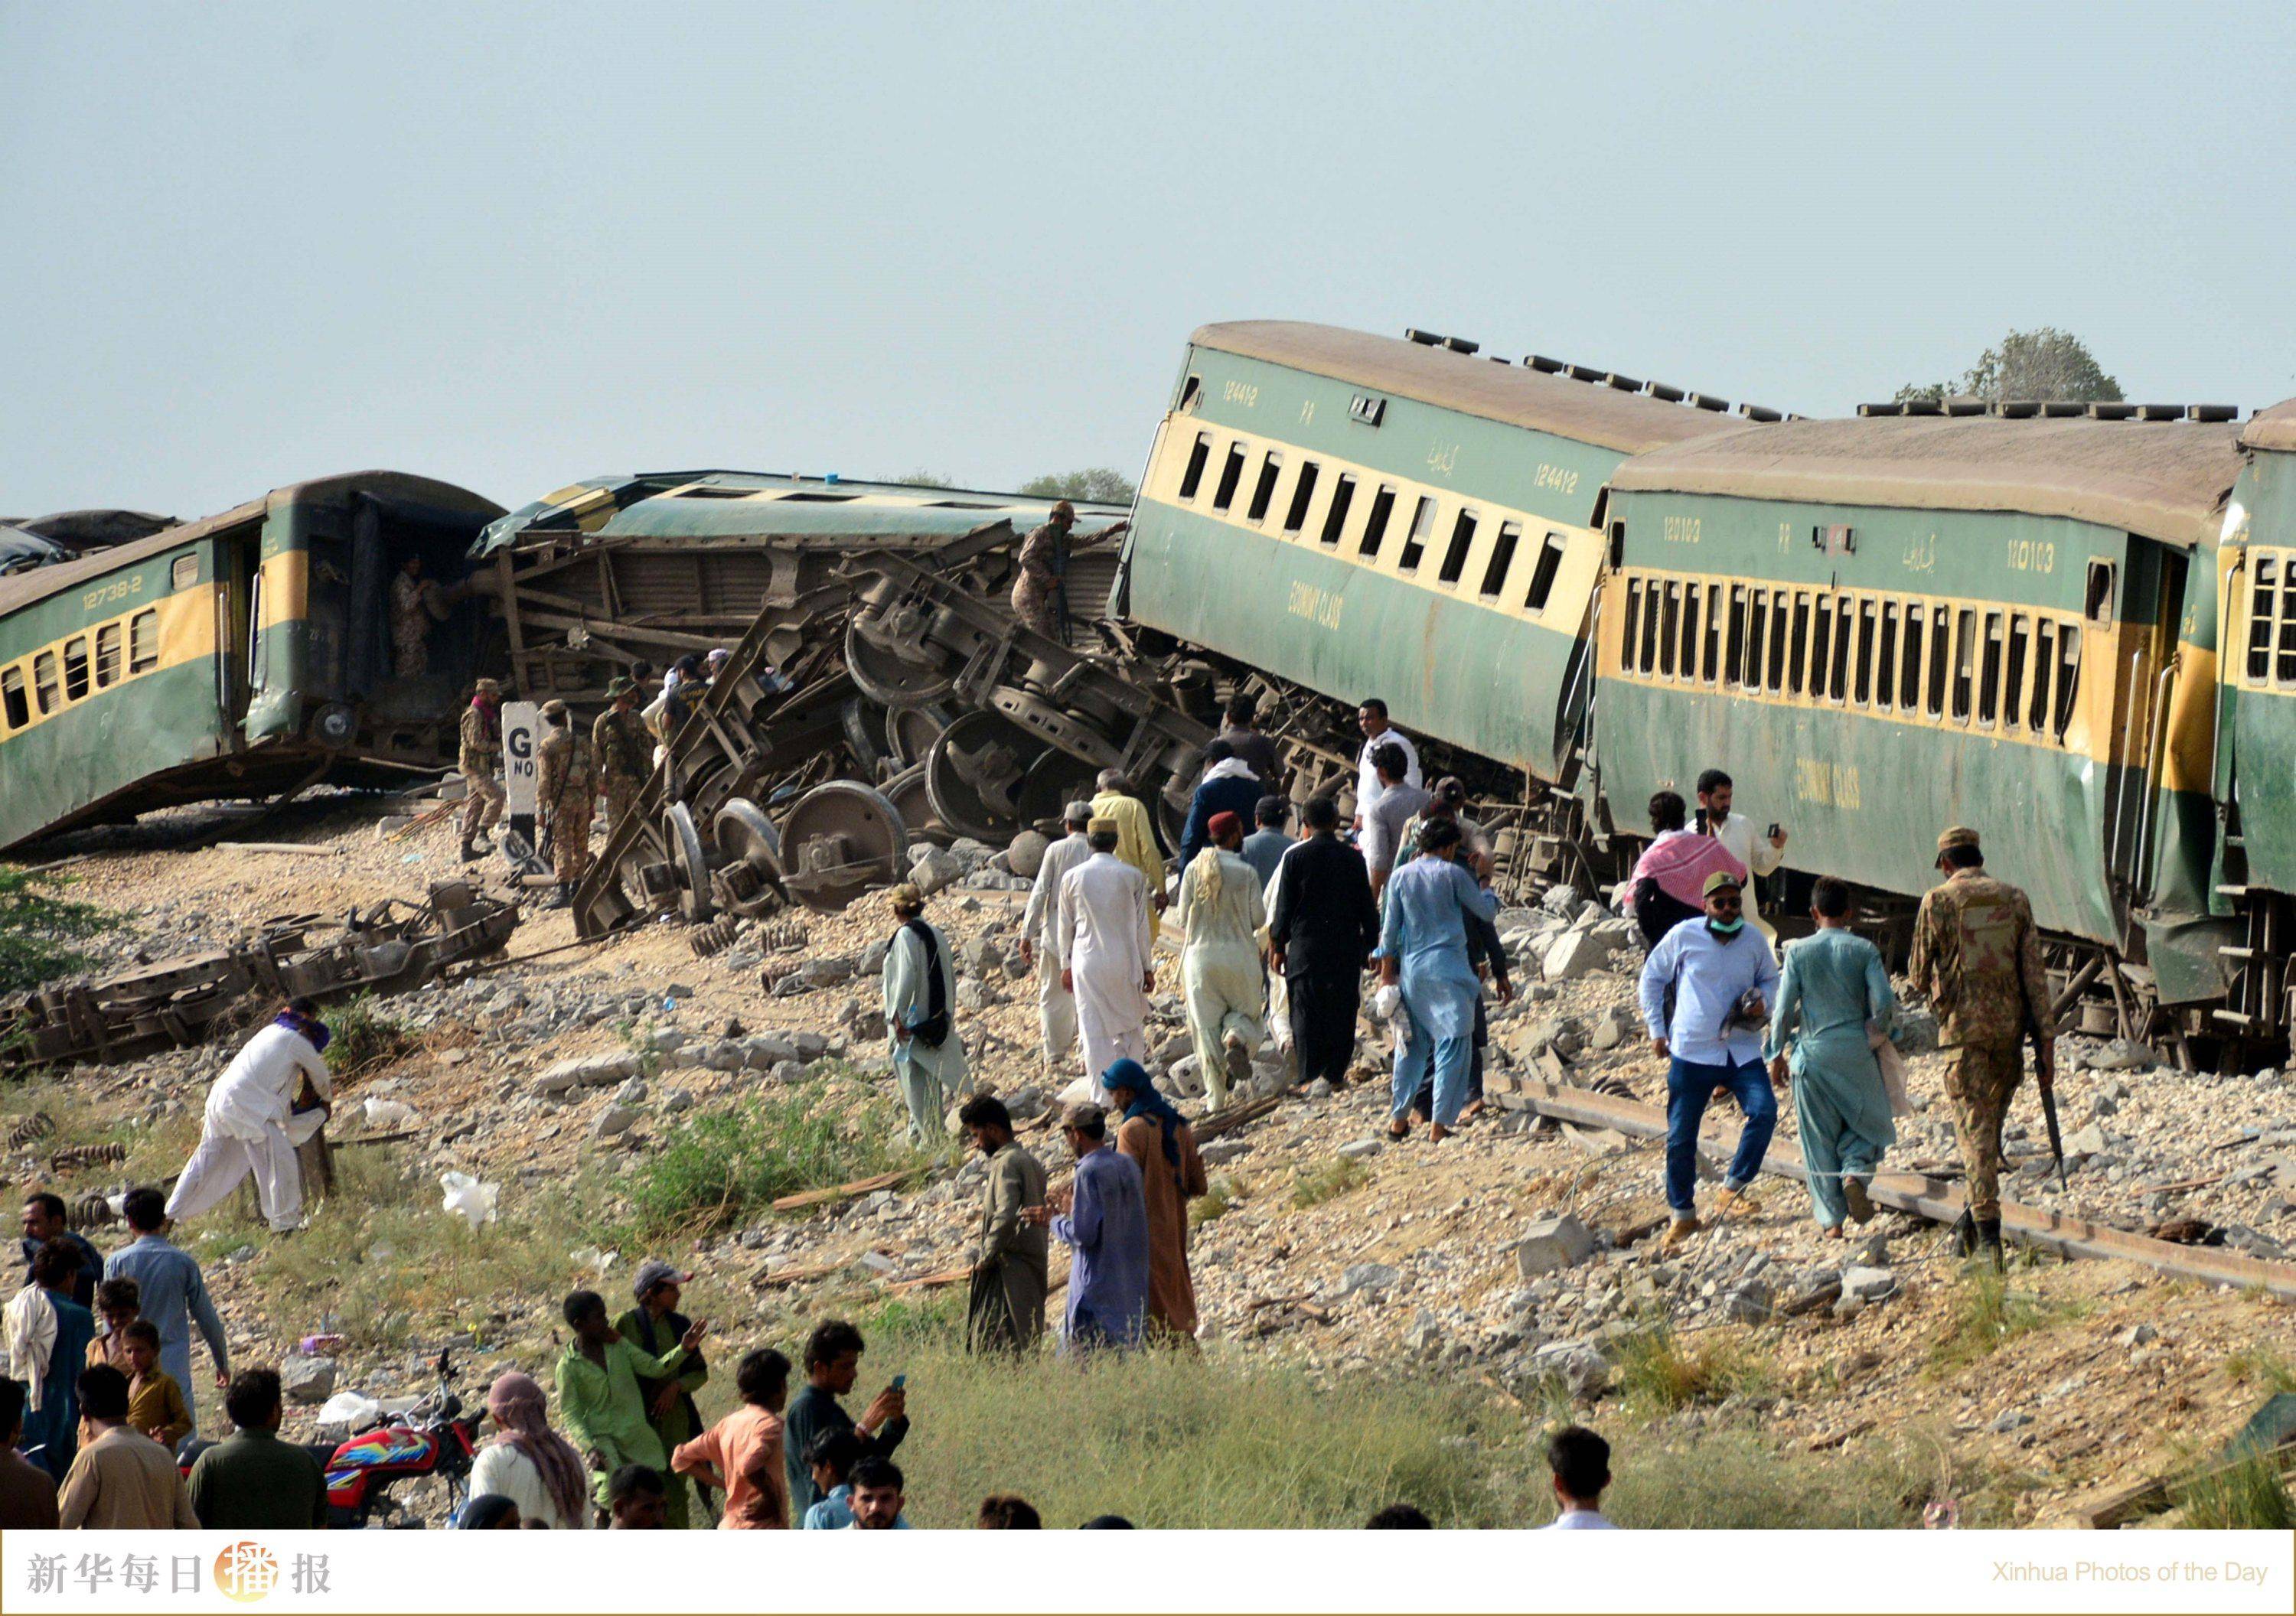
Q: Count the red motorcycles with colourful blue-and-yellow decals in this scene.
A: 1